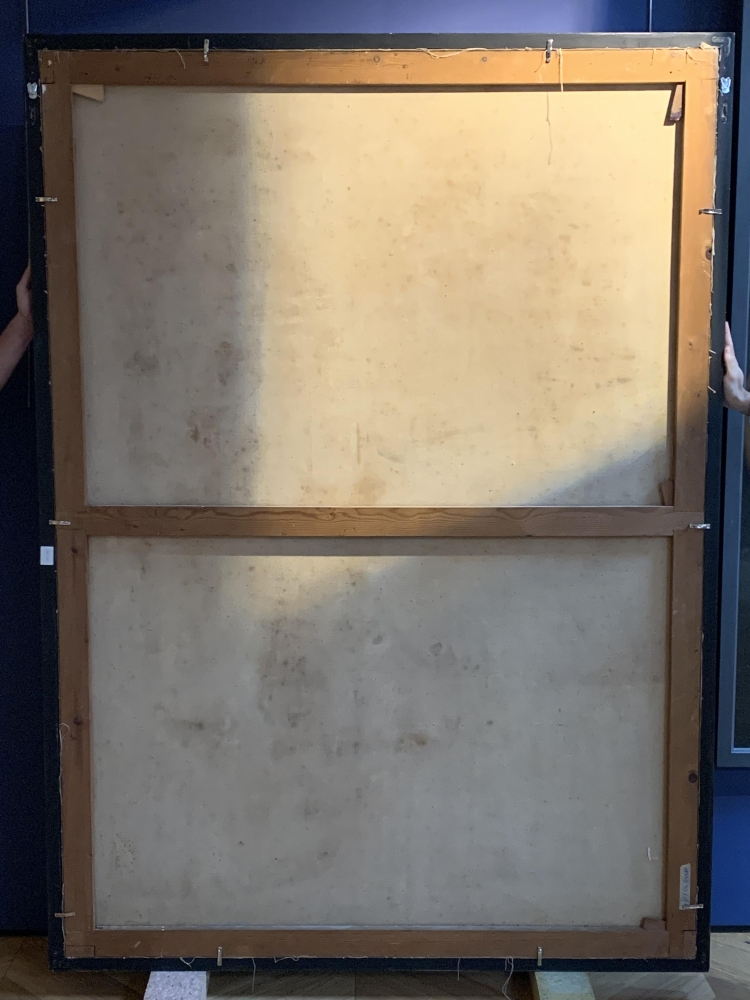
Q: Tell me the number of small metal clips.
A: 10